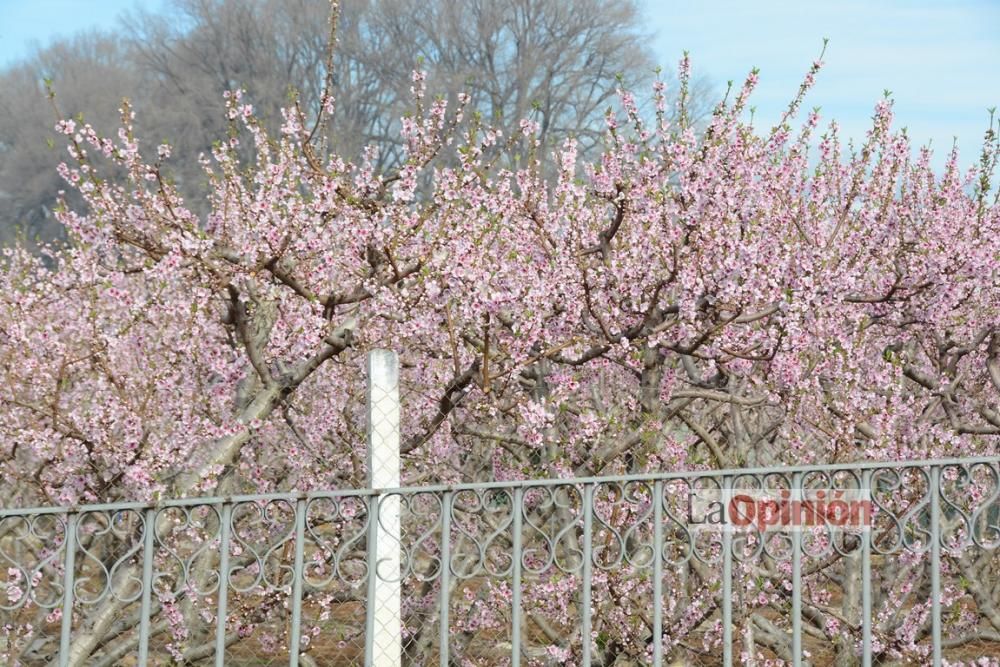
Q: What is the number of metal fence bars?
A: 13